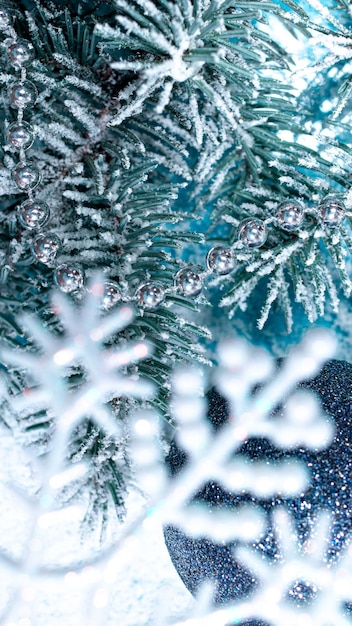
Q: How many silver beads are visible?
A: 15